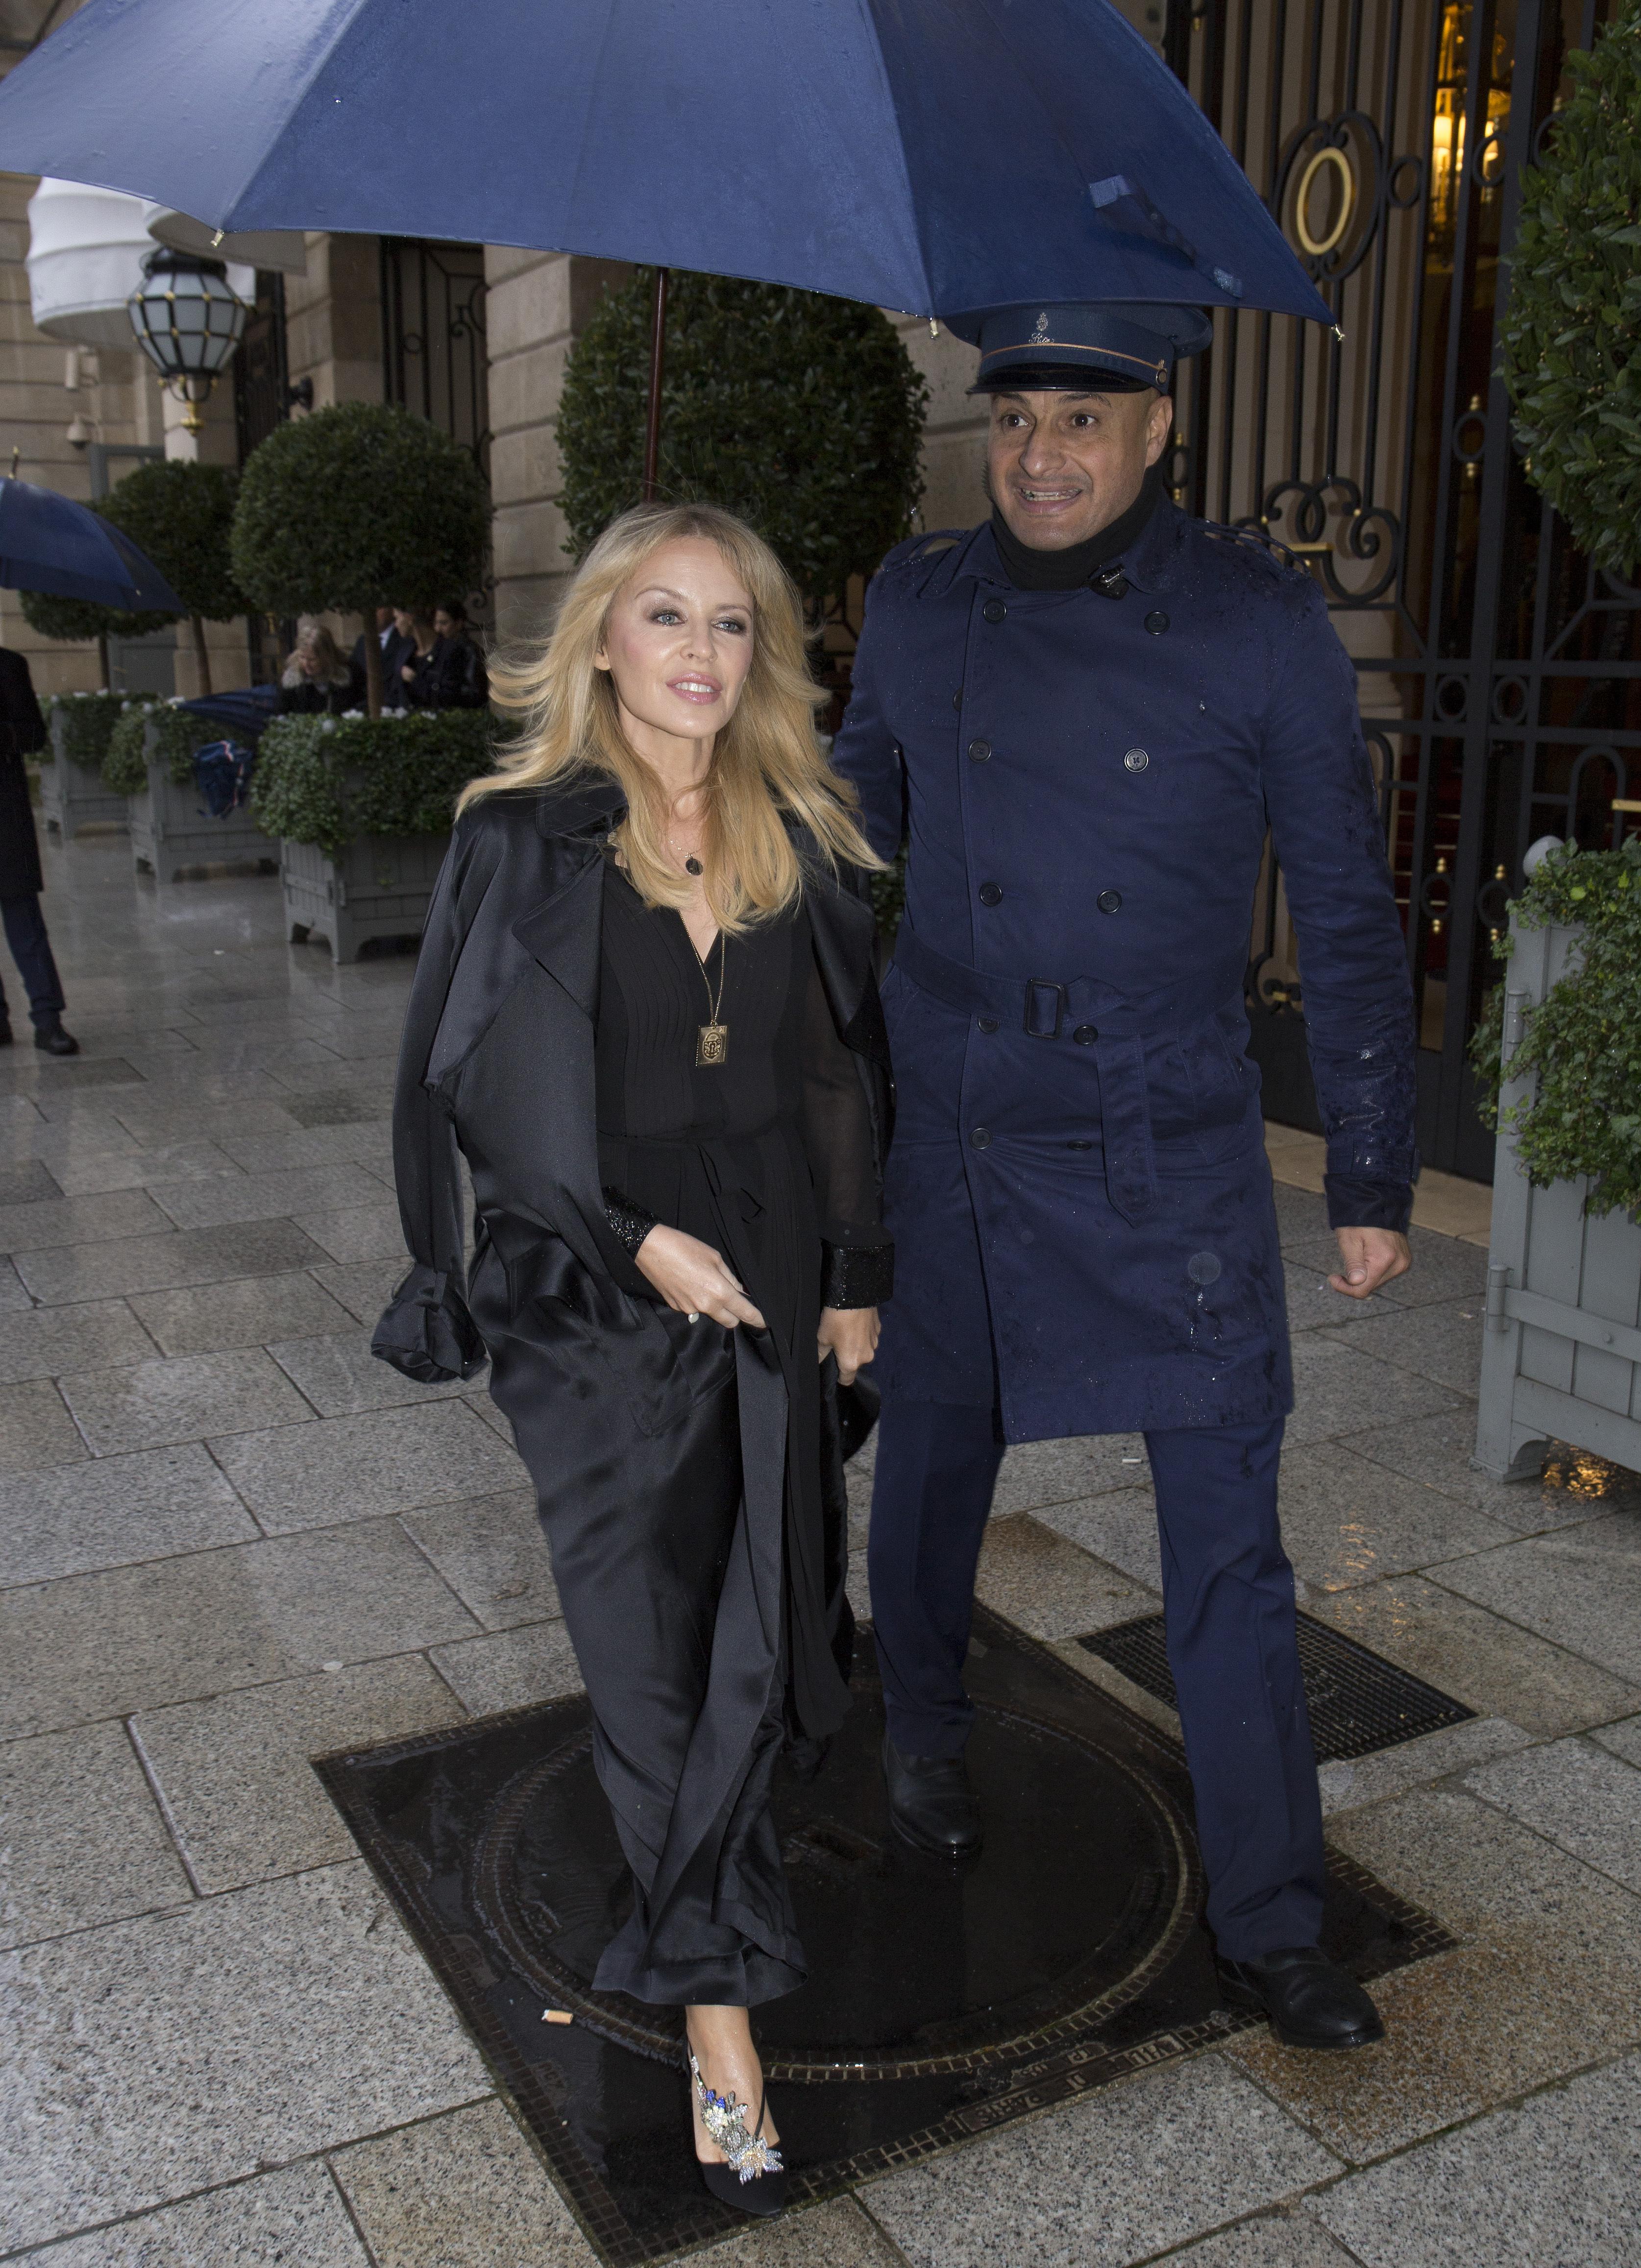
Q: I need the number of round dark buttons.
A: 11